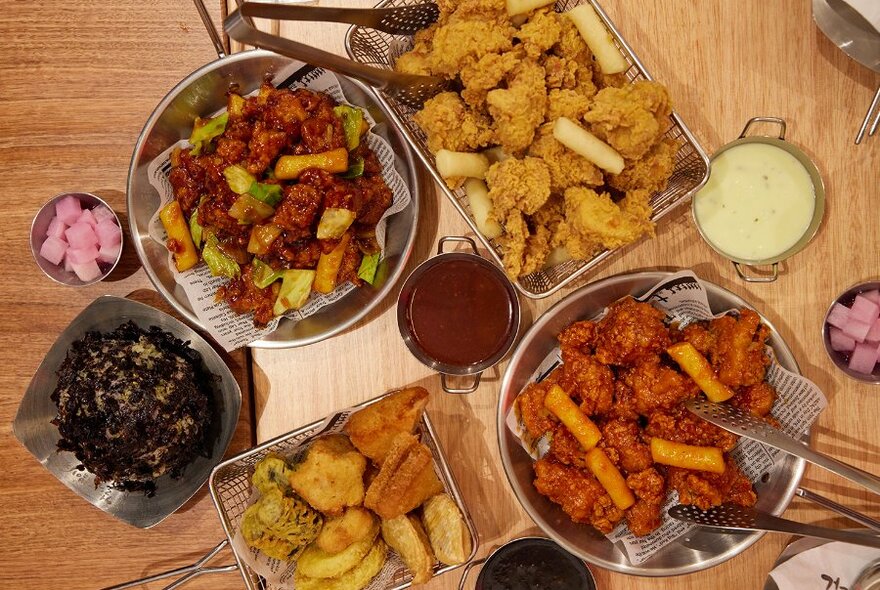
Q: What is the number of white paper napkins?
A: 2